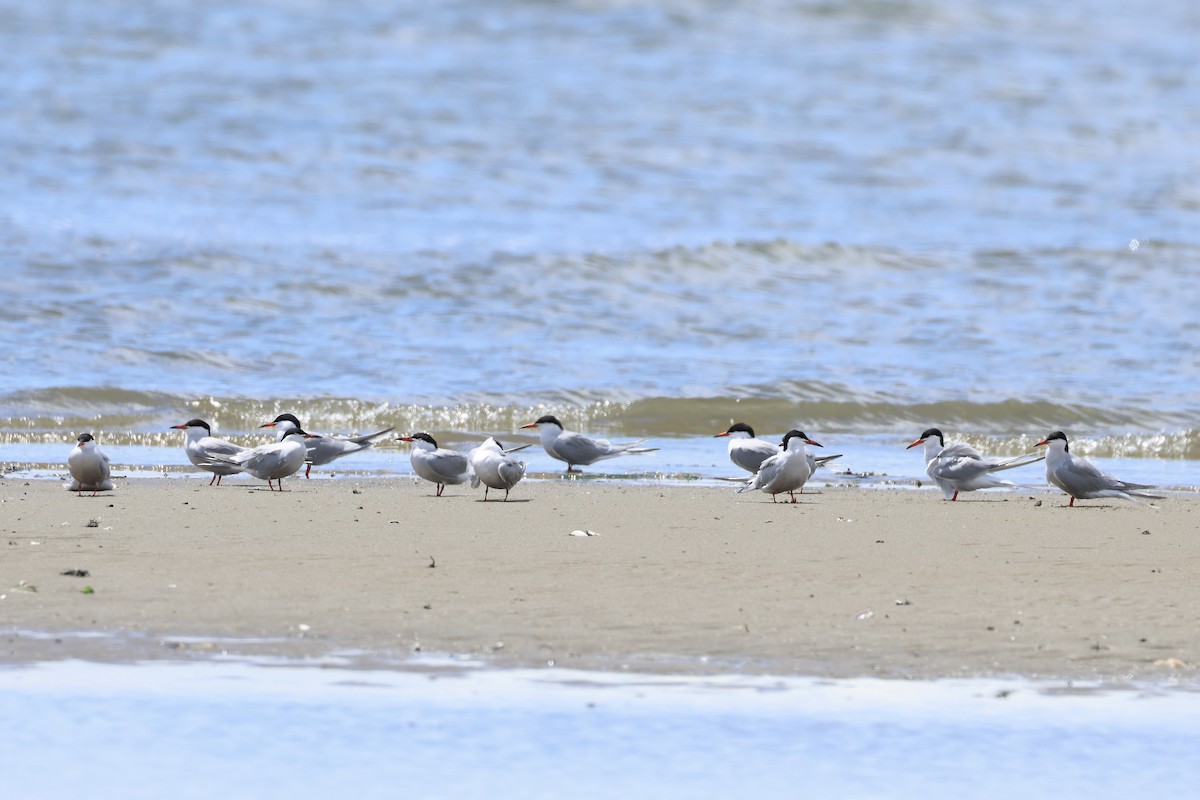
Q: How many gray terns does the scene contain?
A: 11